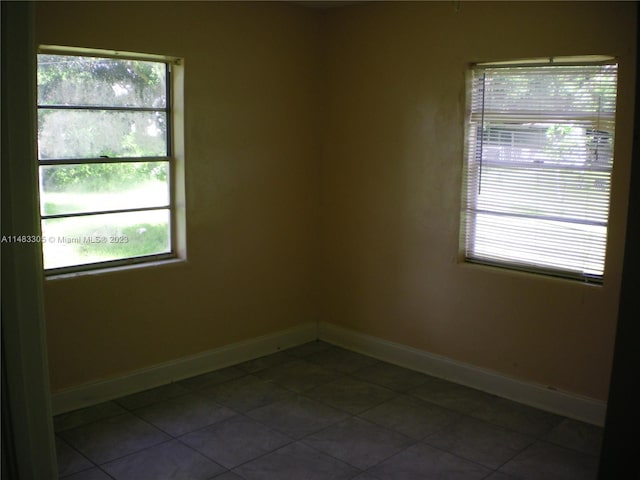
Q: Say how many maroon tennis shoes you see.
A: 0